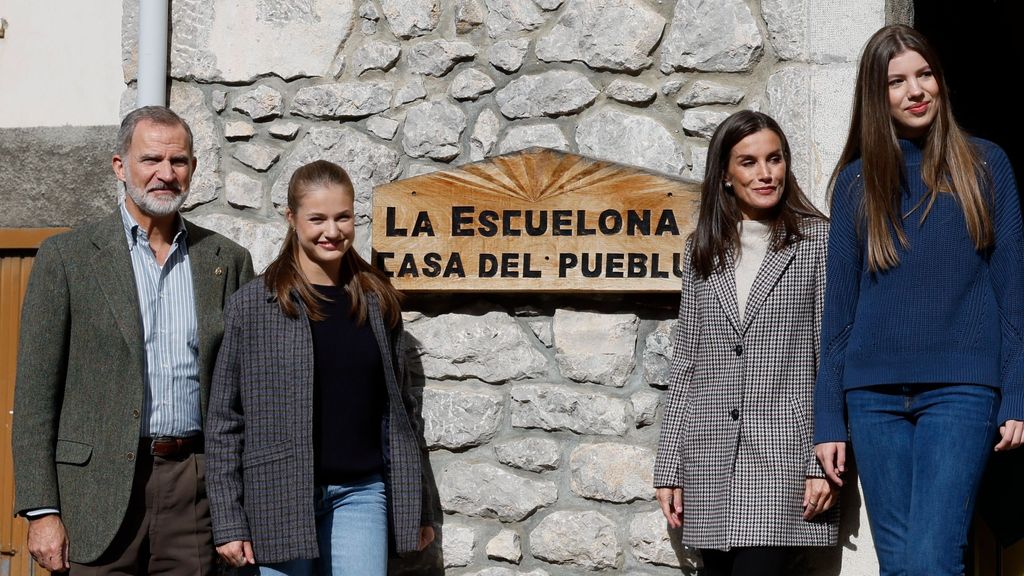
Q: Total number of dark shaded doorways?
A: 1